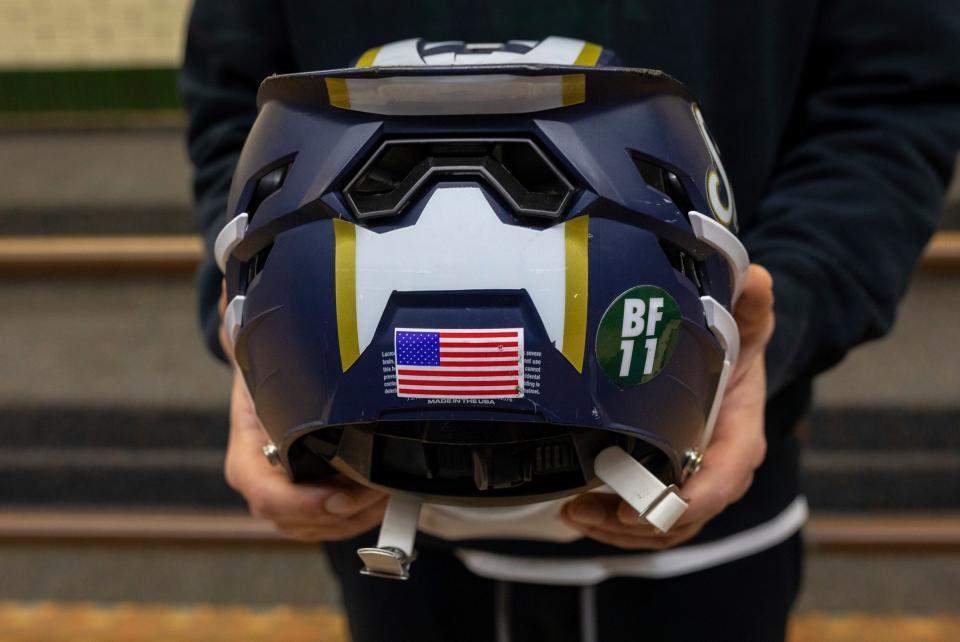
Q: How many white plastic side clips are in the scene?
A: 4